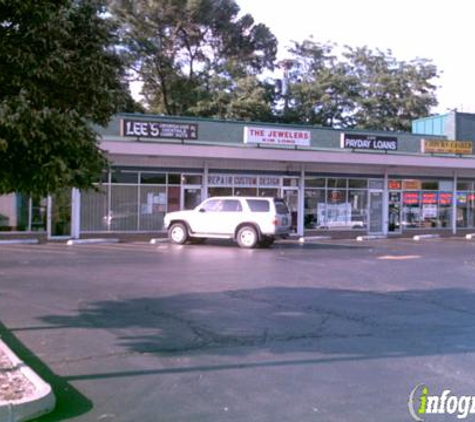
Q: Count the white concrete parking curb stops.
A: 7